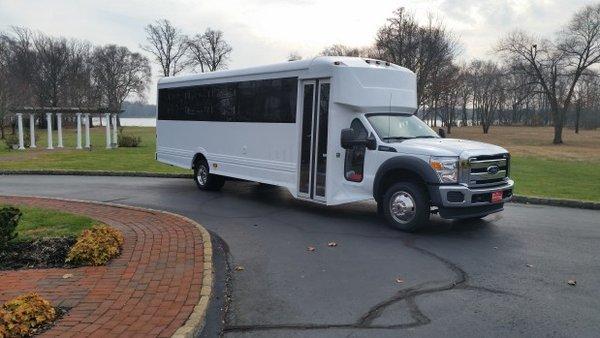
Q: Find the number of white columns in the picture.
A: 8